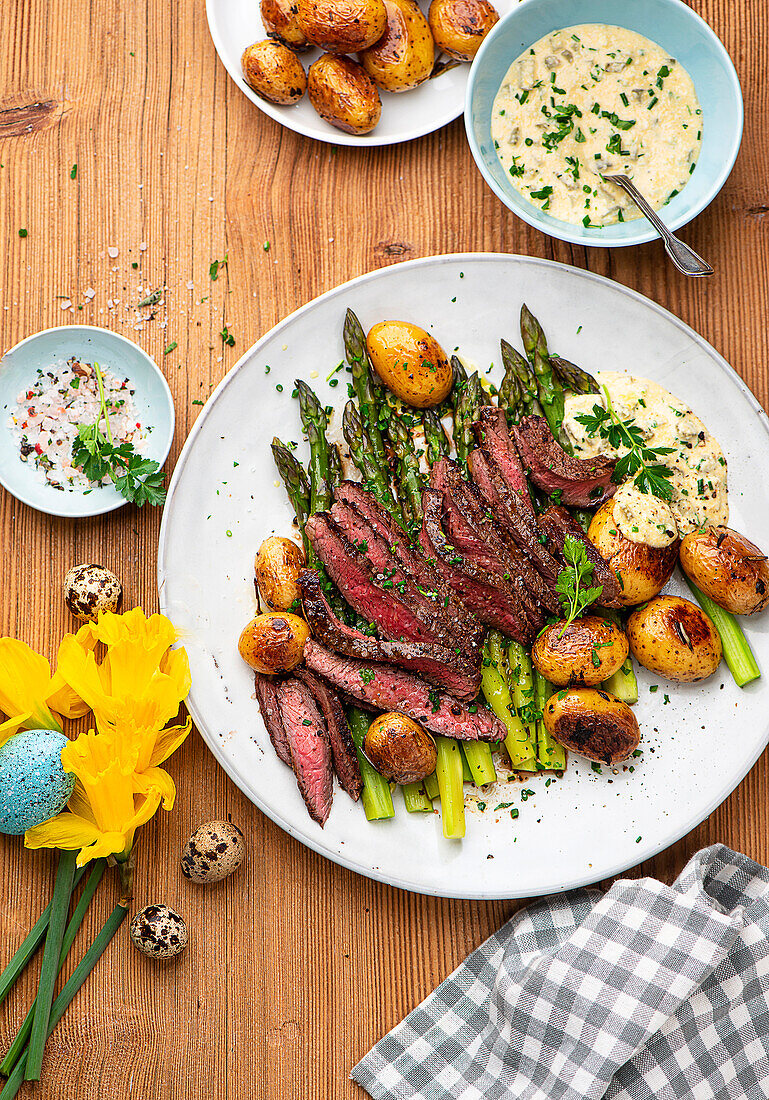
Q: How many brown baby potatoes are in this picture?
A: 15